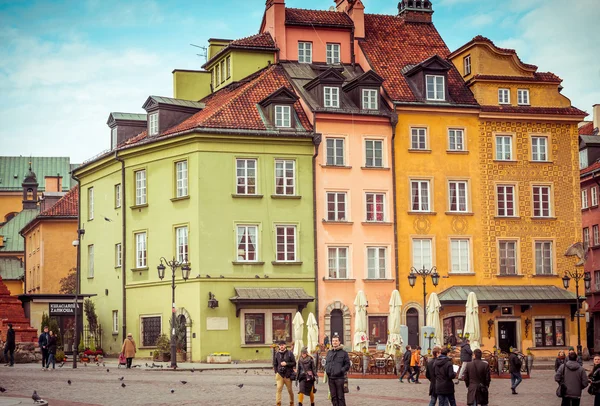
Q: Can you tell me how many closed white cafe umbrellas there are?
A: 6